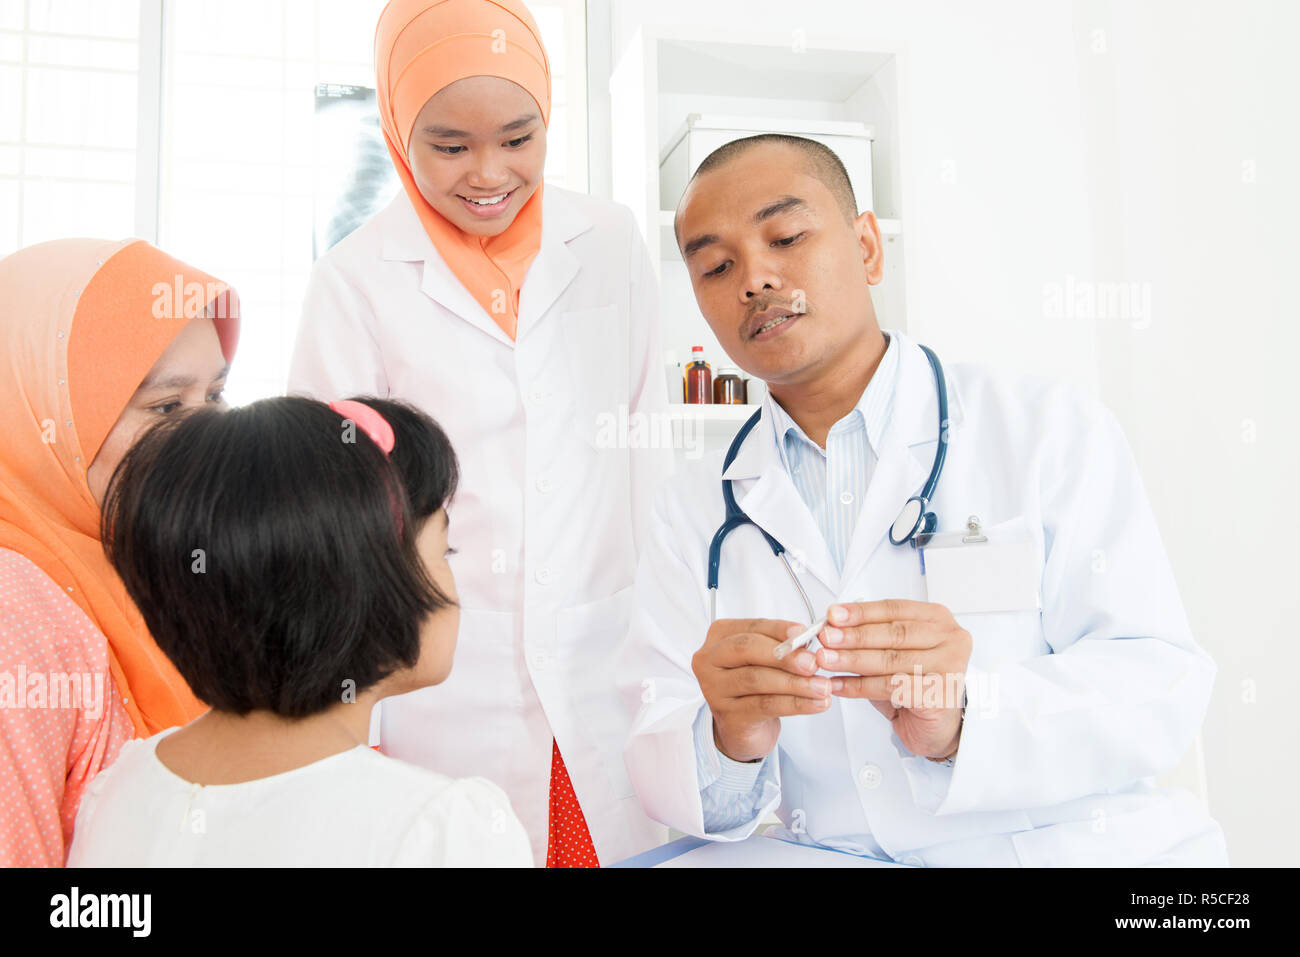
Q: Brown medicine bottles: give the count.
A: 2